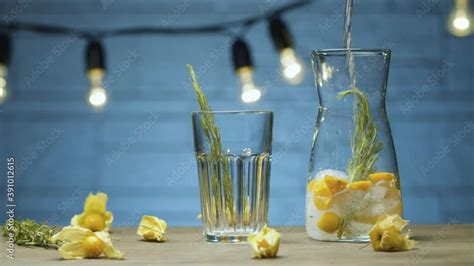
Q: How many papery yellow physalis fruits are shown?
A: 5